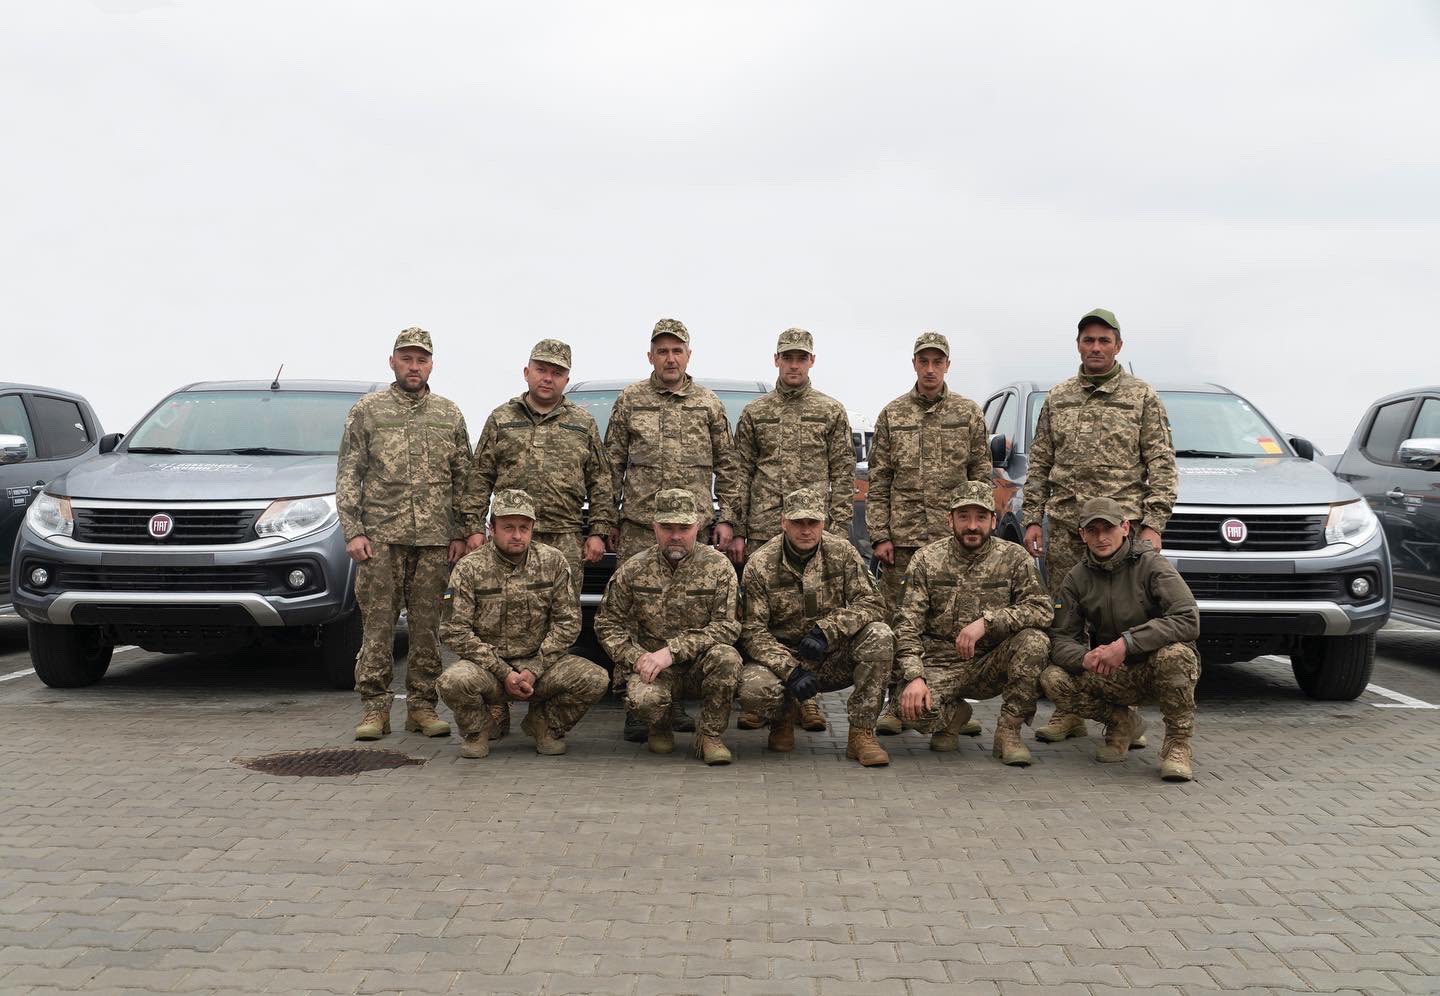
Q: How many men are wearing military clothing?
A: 11